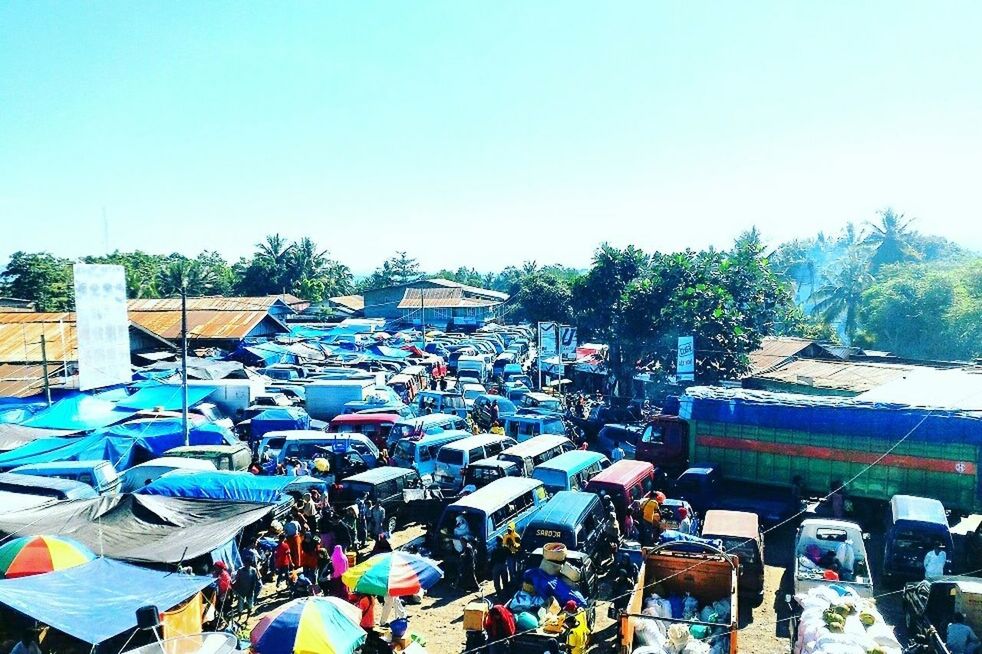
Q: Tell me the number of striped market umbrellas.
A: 3